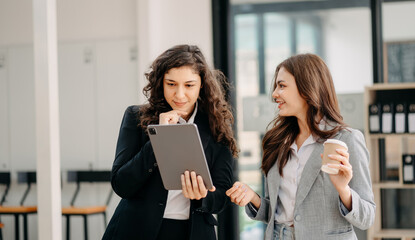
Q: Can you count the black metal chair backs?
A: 3